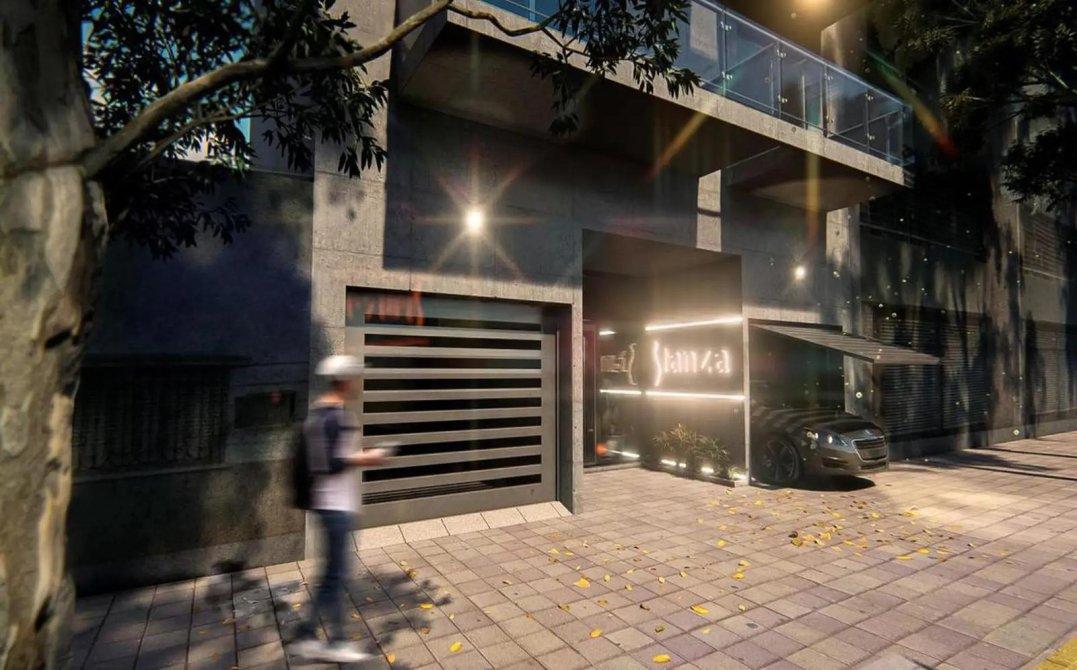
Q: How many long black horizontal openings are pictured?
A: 9